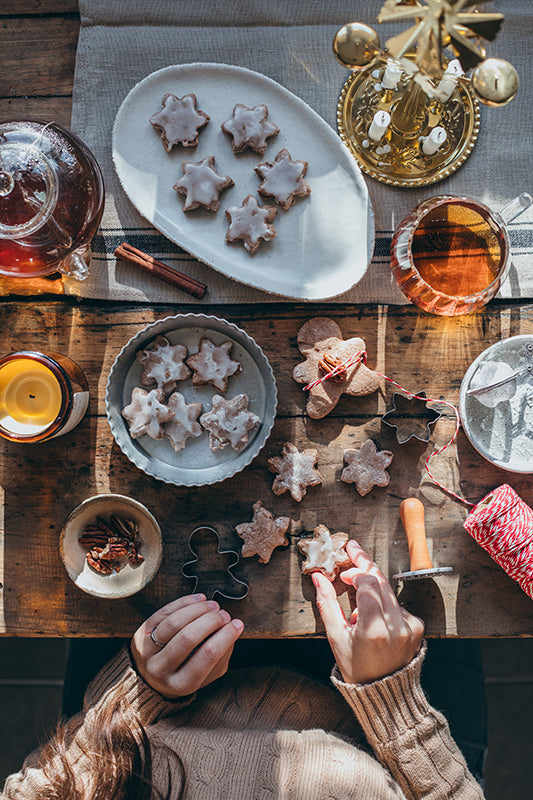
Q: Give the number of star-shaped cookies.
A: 14